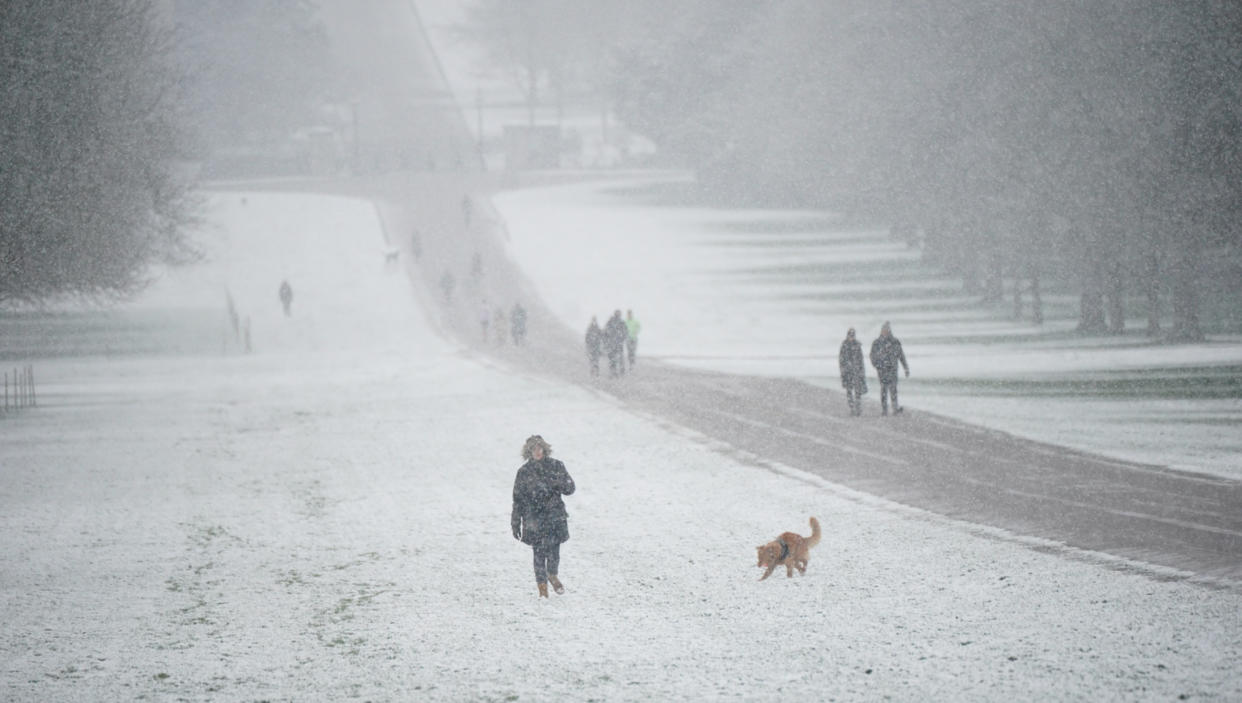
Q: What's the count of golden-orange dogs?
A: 1